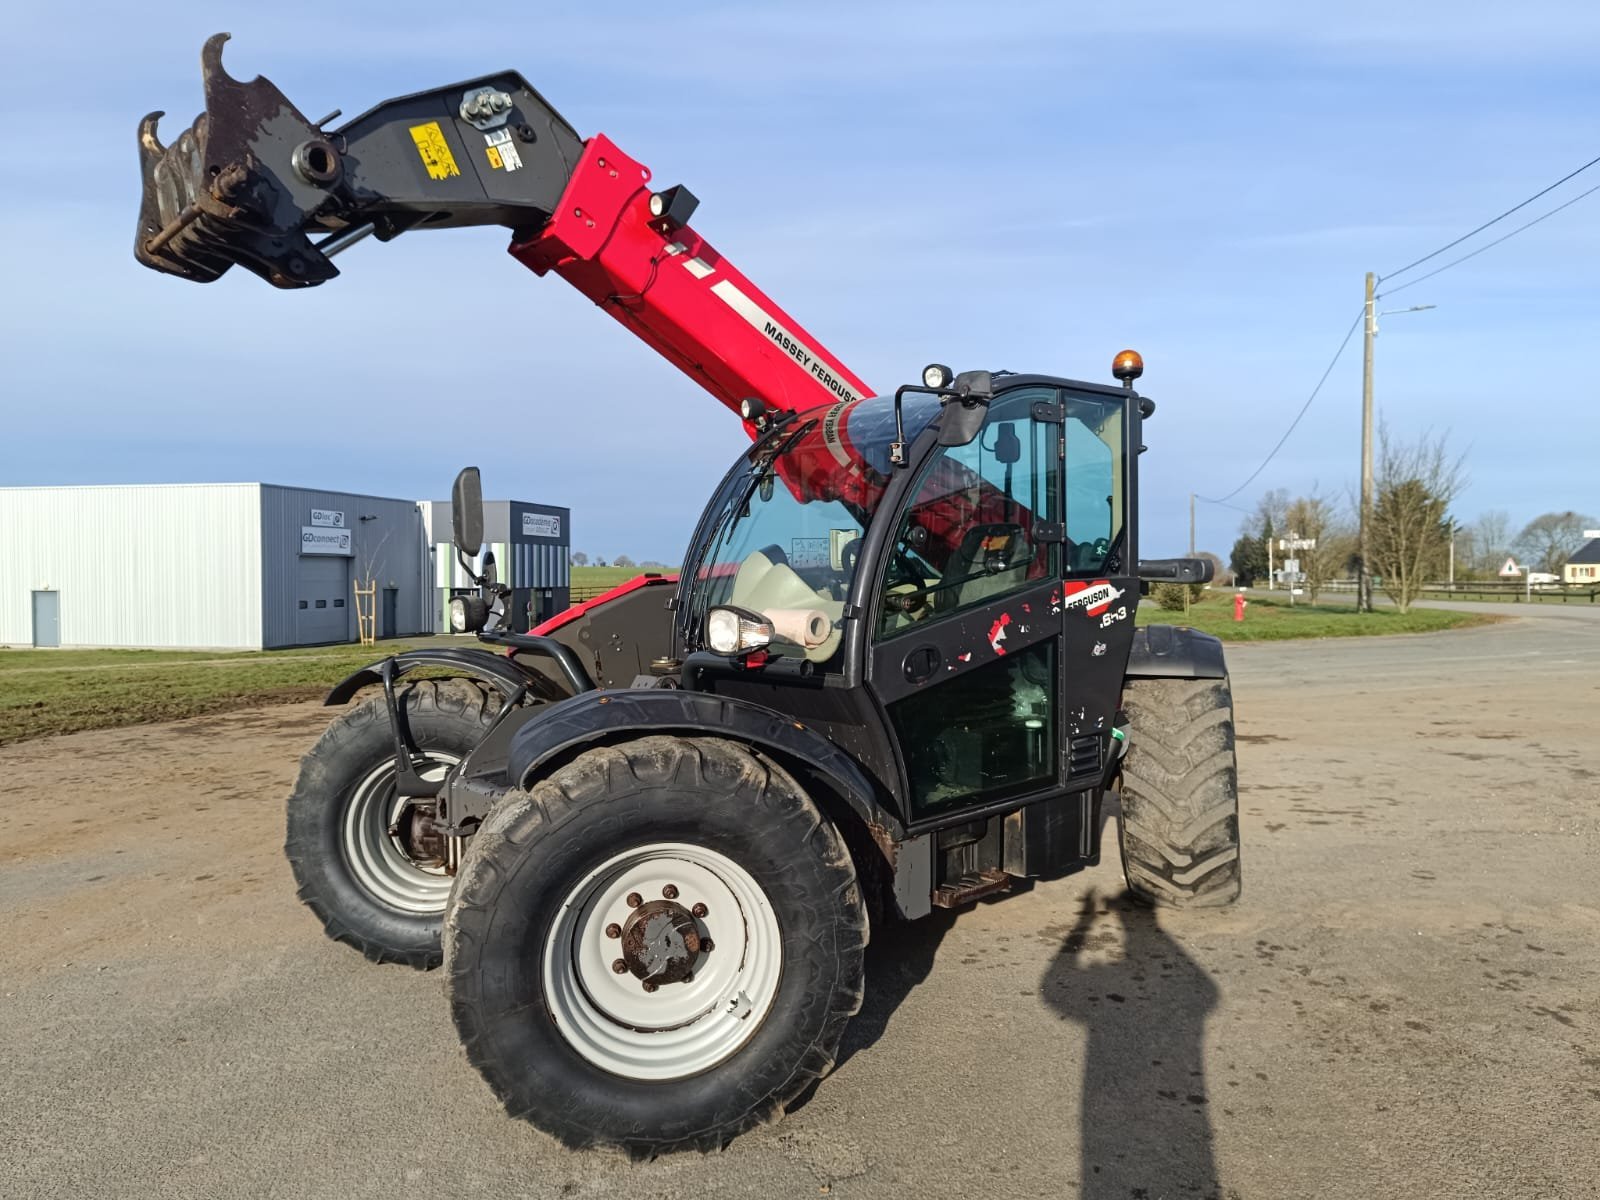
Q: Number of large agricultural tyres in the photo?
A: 3